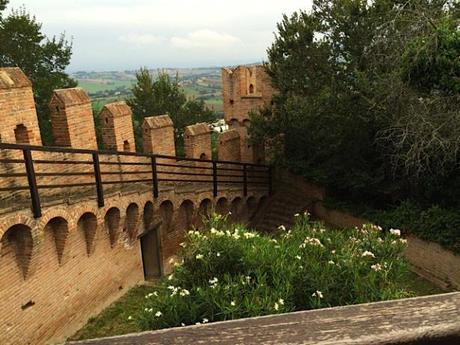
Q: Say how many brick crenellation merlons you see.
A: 6